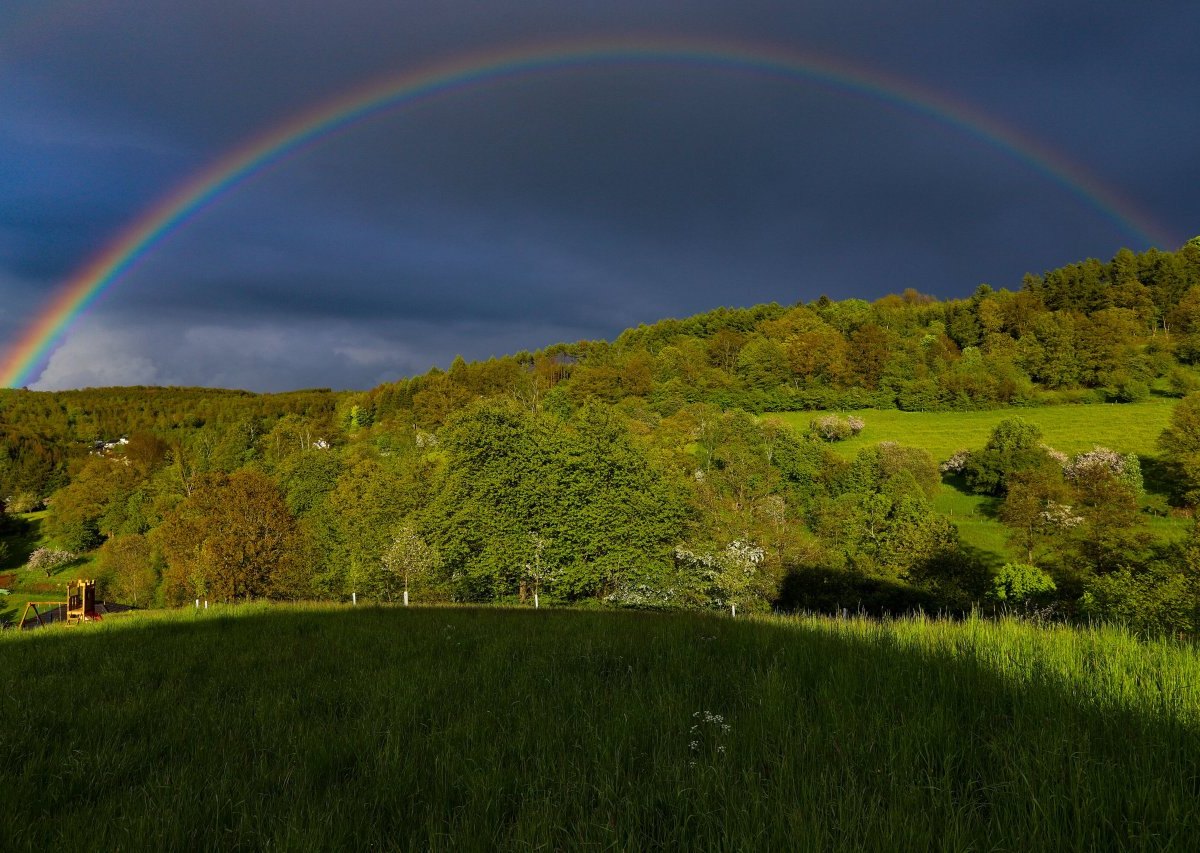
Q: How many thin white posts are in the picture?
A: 6